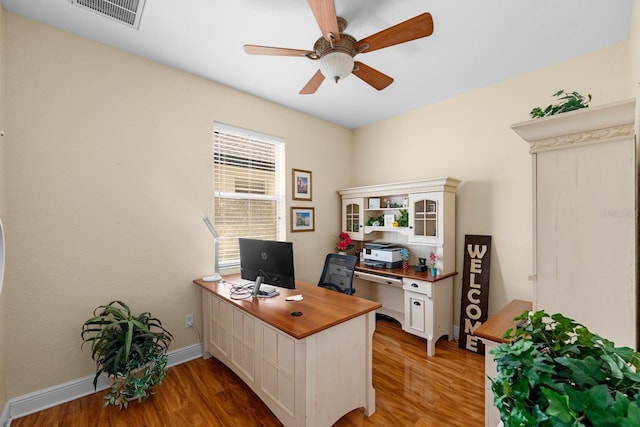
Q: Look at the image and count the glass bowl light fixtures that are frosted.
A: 1